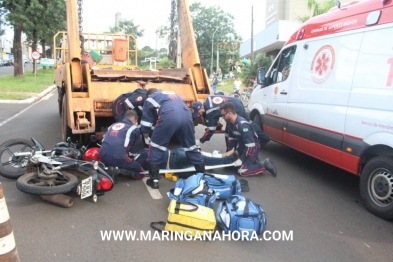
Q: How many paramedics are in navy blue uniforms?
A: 5